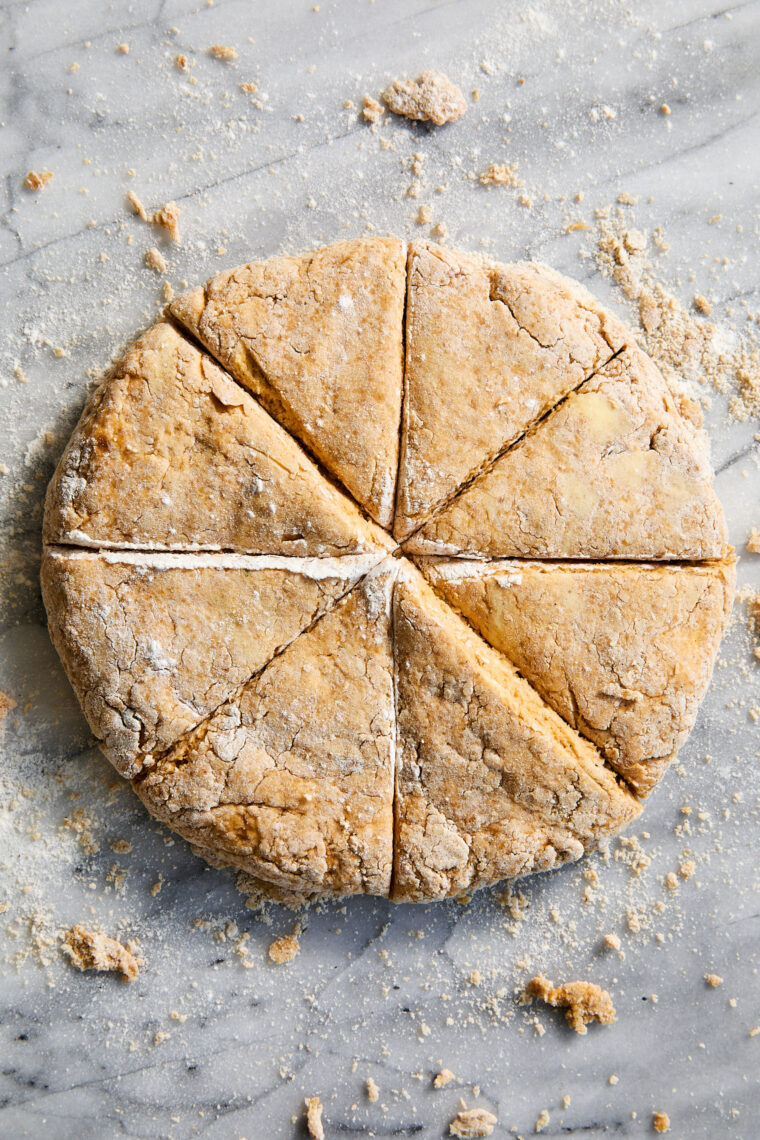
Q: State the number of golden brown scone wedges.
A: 8